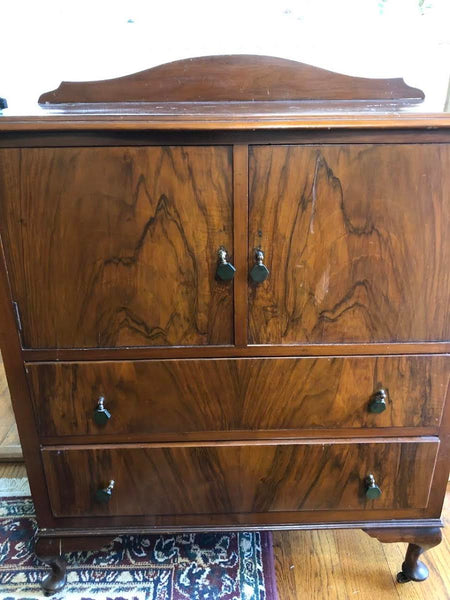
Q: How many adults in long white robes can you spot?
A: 0